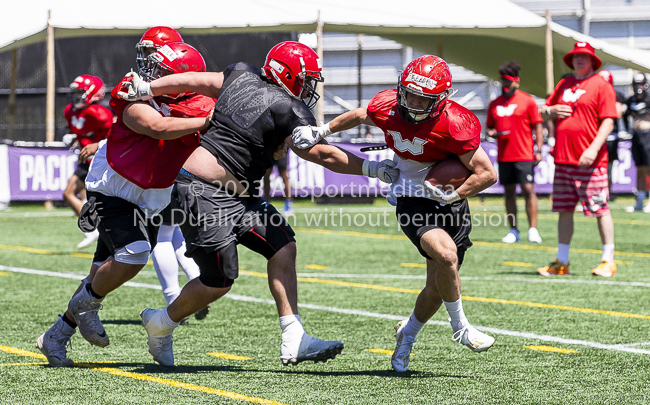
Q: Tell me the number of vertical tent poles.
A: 3